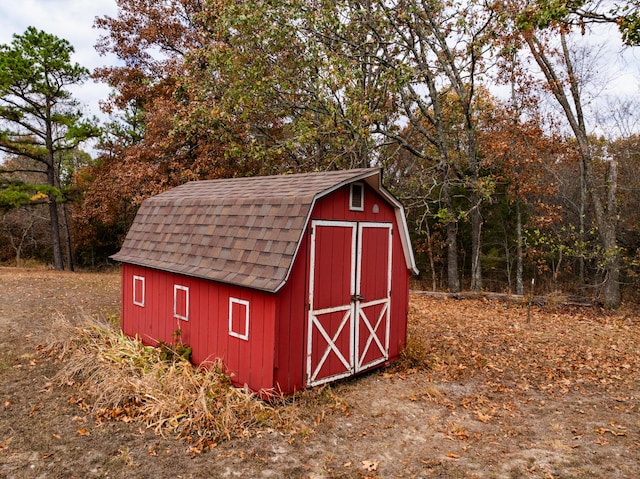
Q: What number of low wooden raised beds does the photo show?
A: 0